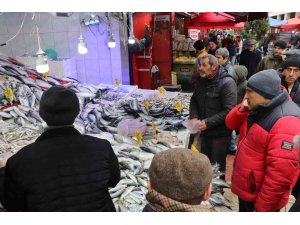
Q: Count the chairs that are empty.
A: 0